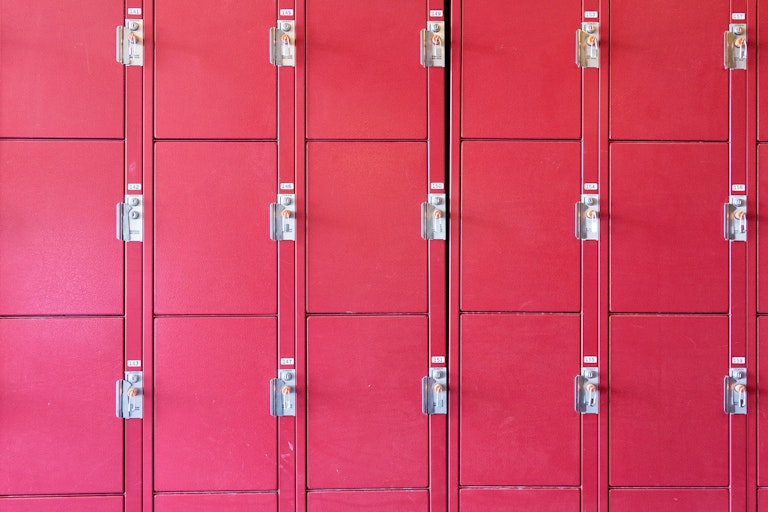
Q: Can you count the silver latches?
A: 15